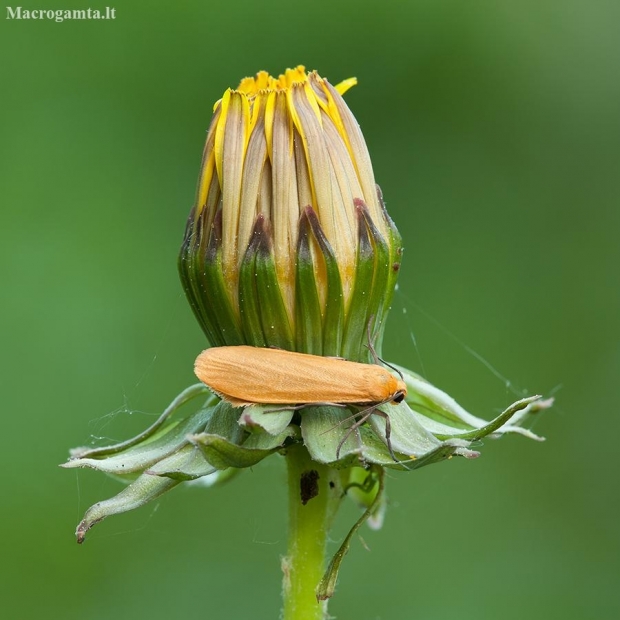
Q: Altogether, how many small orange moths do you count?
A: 1